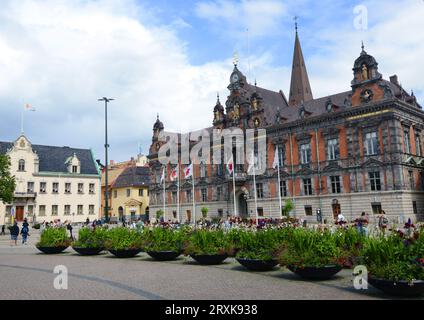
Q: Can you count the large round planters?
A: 8